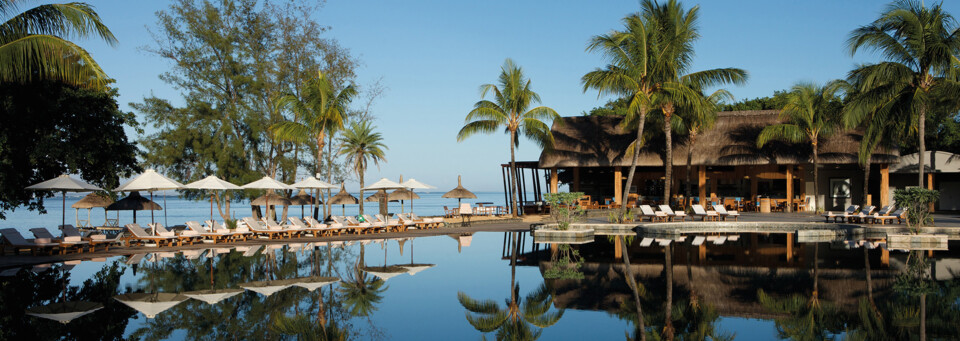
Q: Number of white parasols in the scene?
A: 7